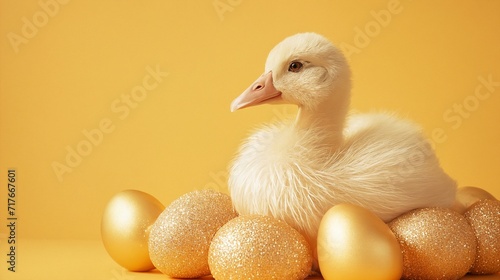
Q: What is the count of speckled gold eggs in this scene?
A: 4